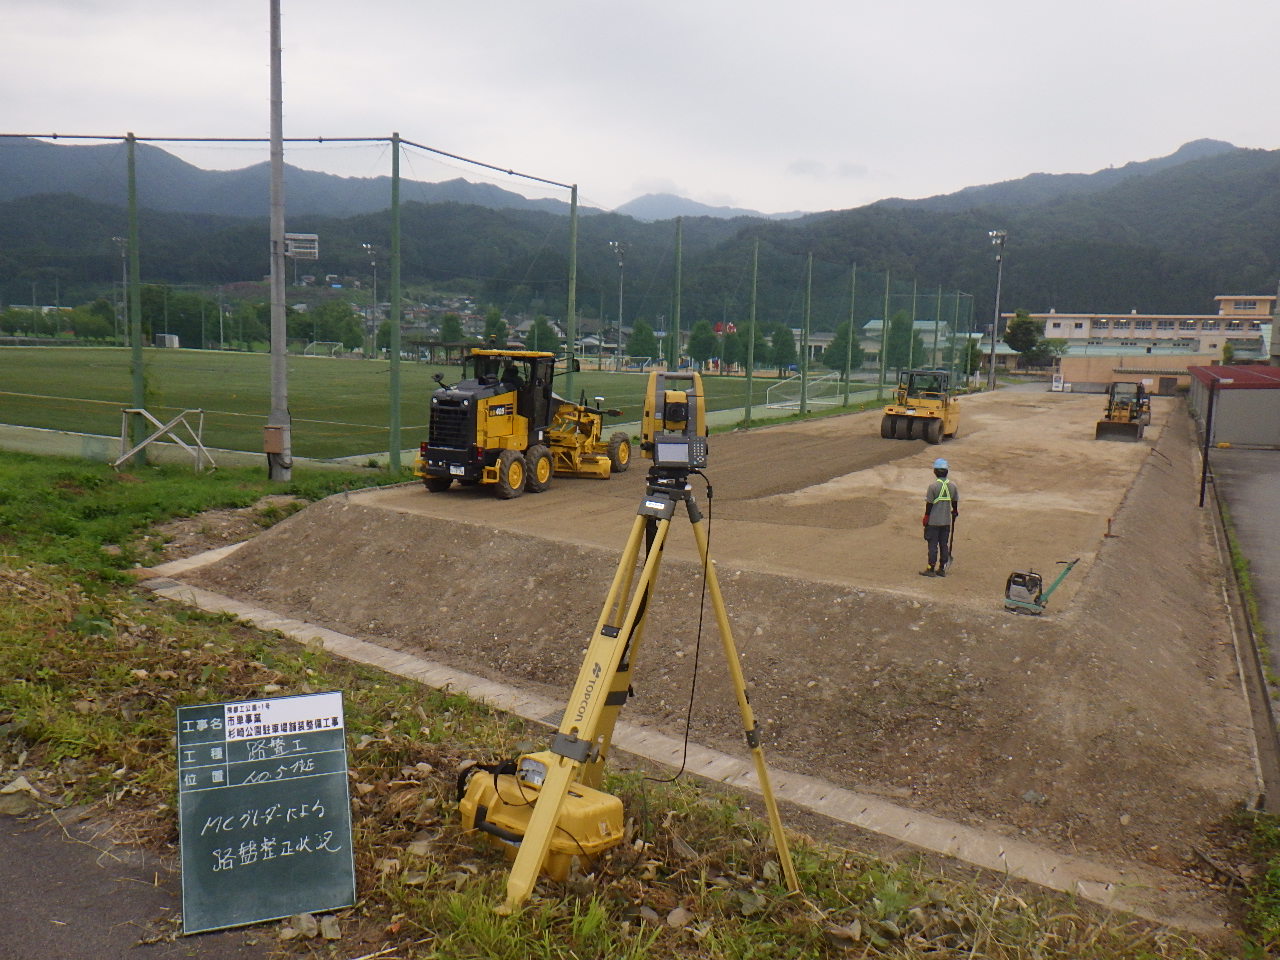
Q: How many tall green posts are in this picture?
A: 12